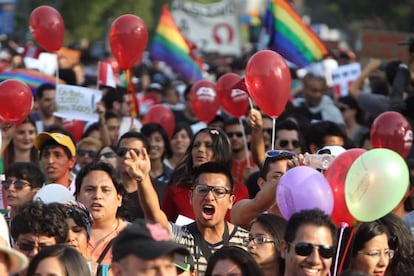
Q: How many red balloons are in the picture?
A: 9